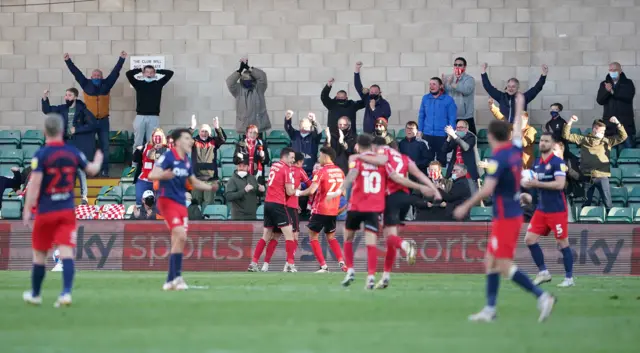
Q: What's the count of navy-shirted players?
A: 4